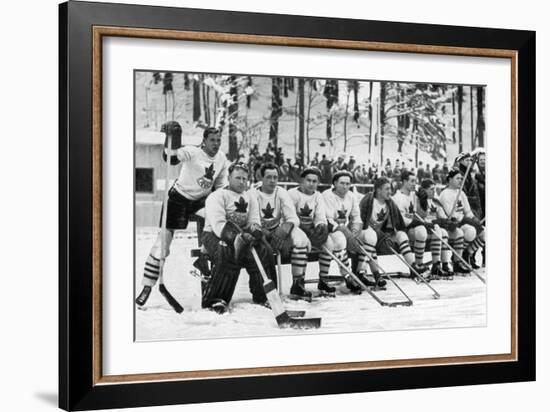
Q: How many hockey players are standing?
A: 1